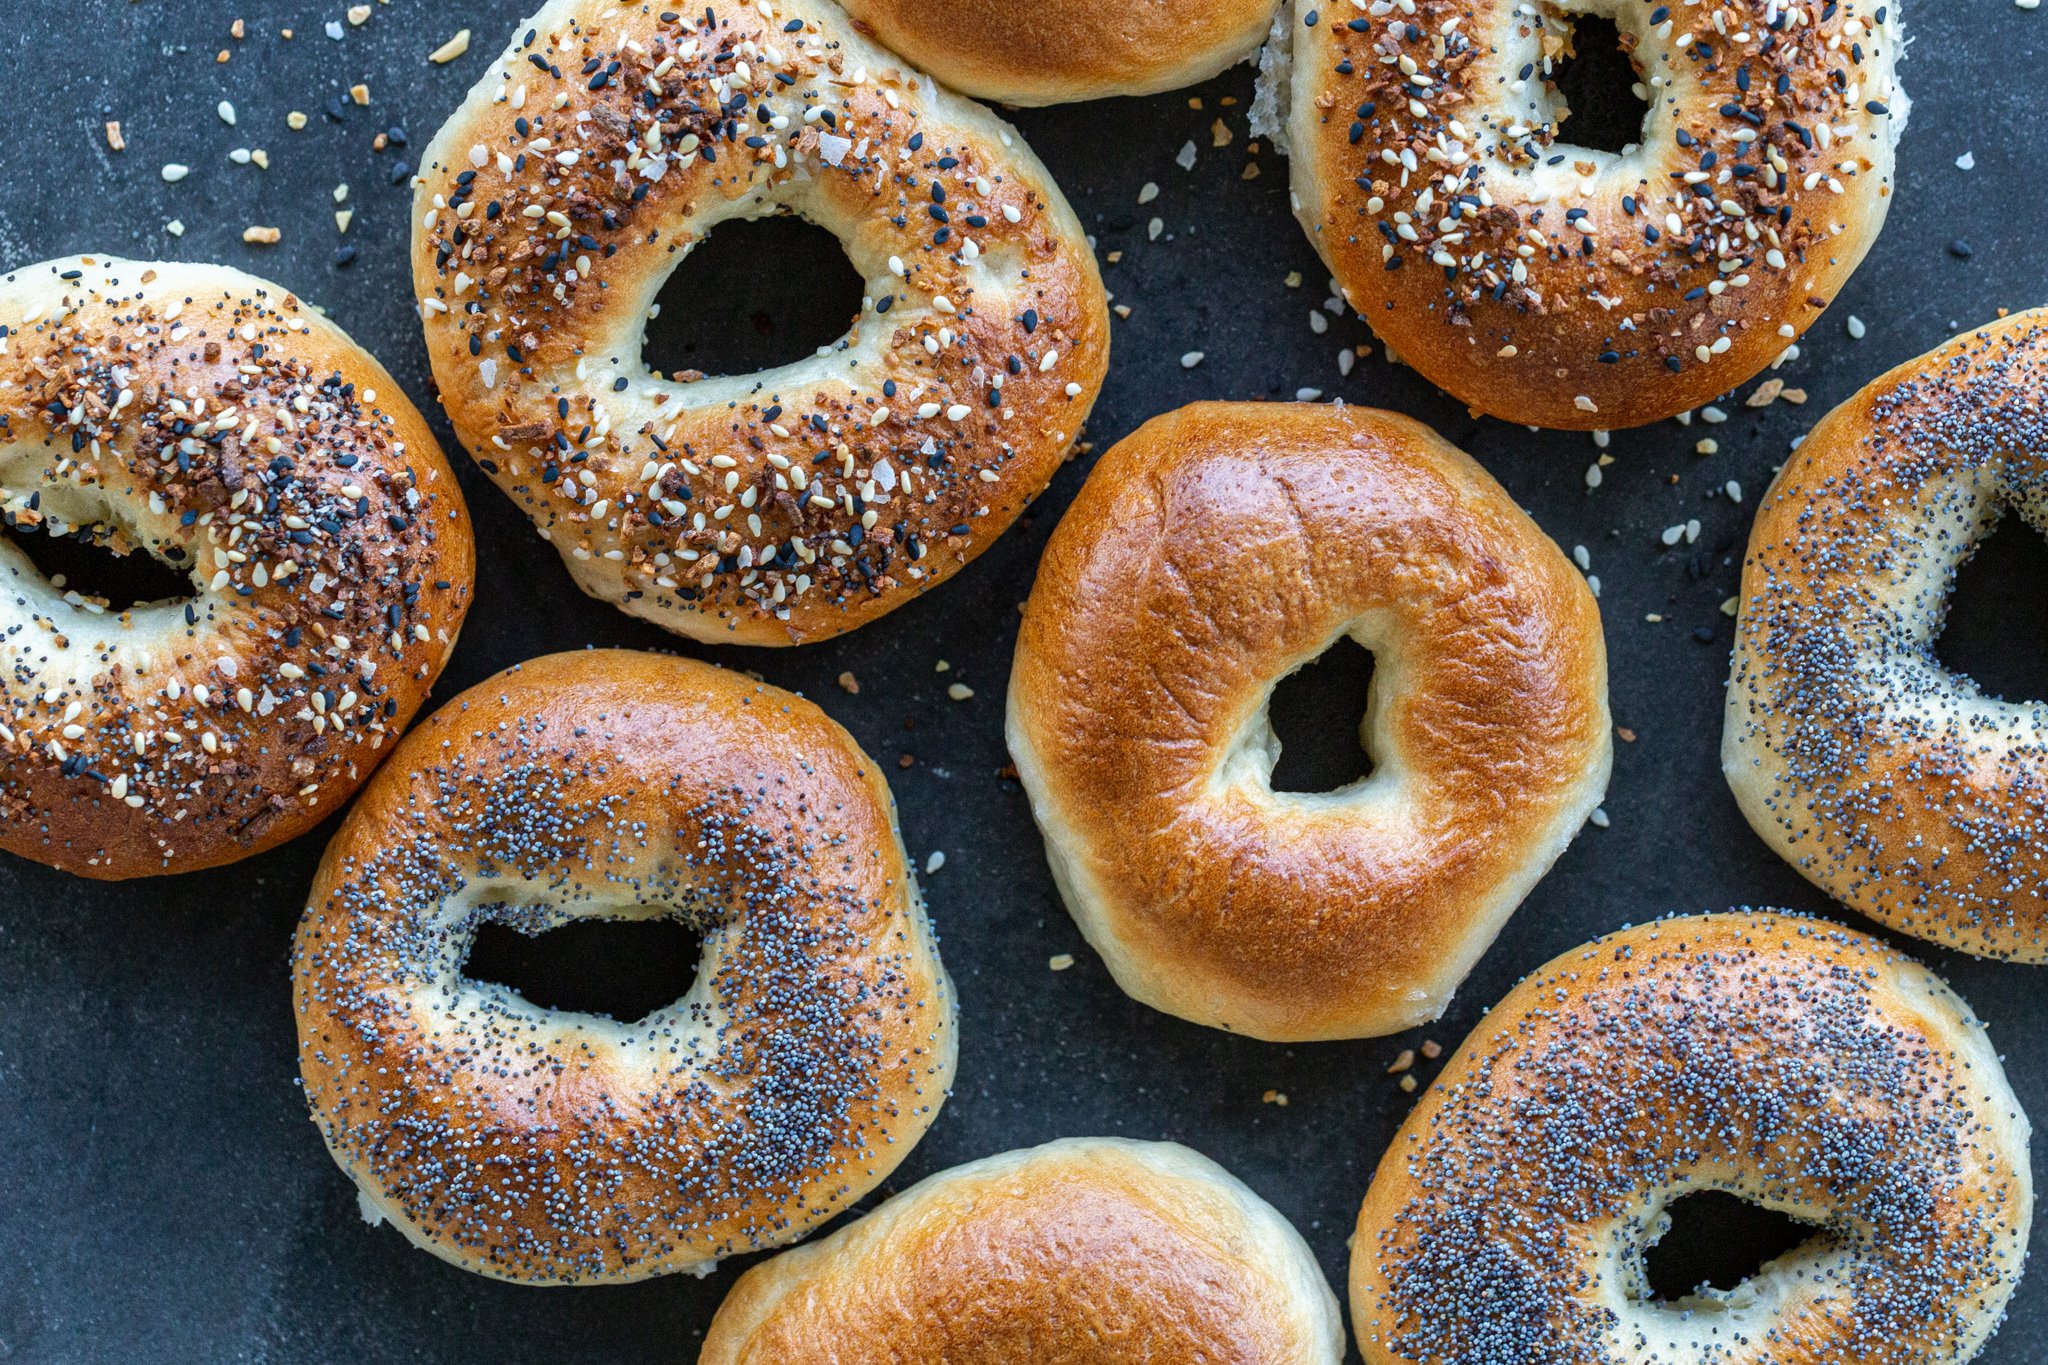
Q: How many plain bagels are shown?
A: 3